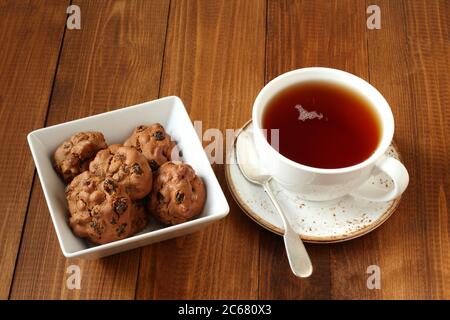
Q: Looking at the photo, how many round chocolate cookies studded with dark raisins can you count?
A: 5